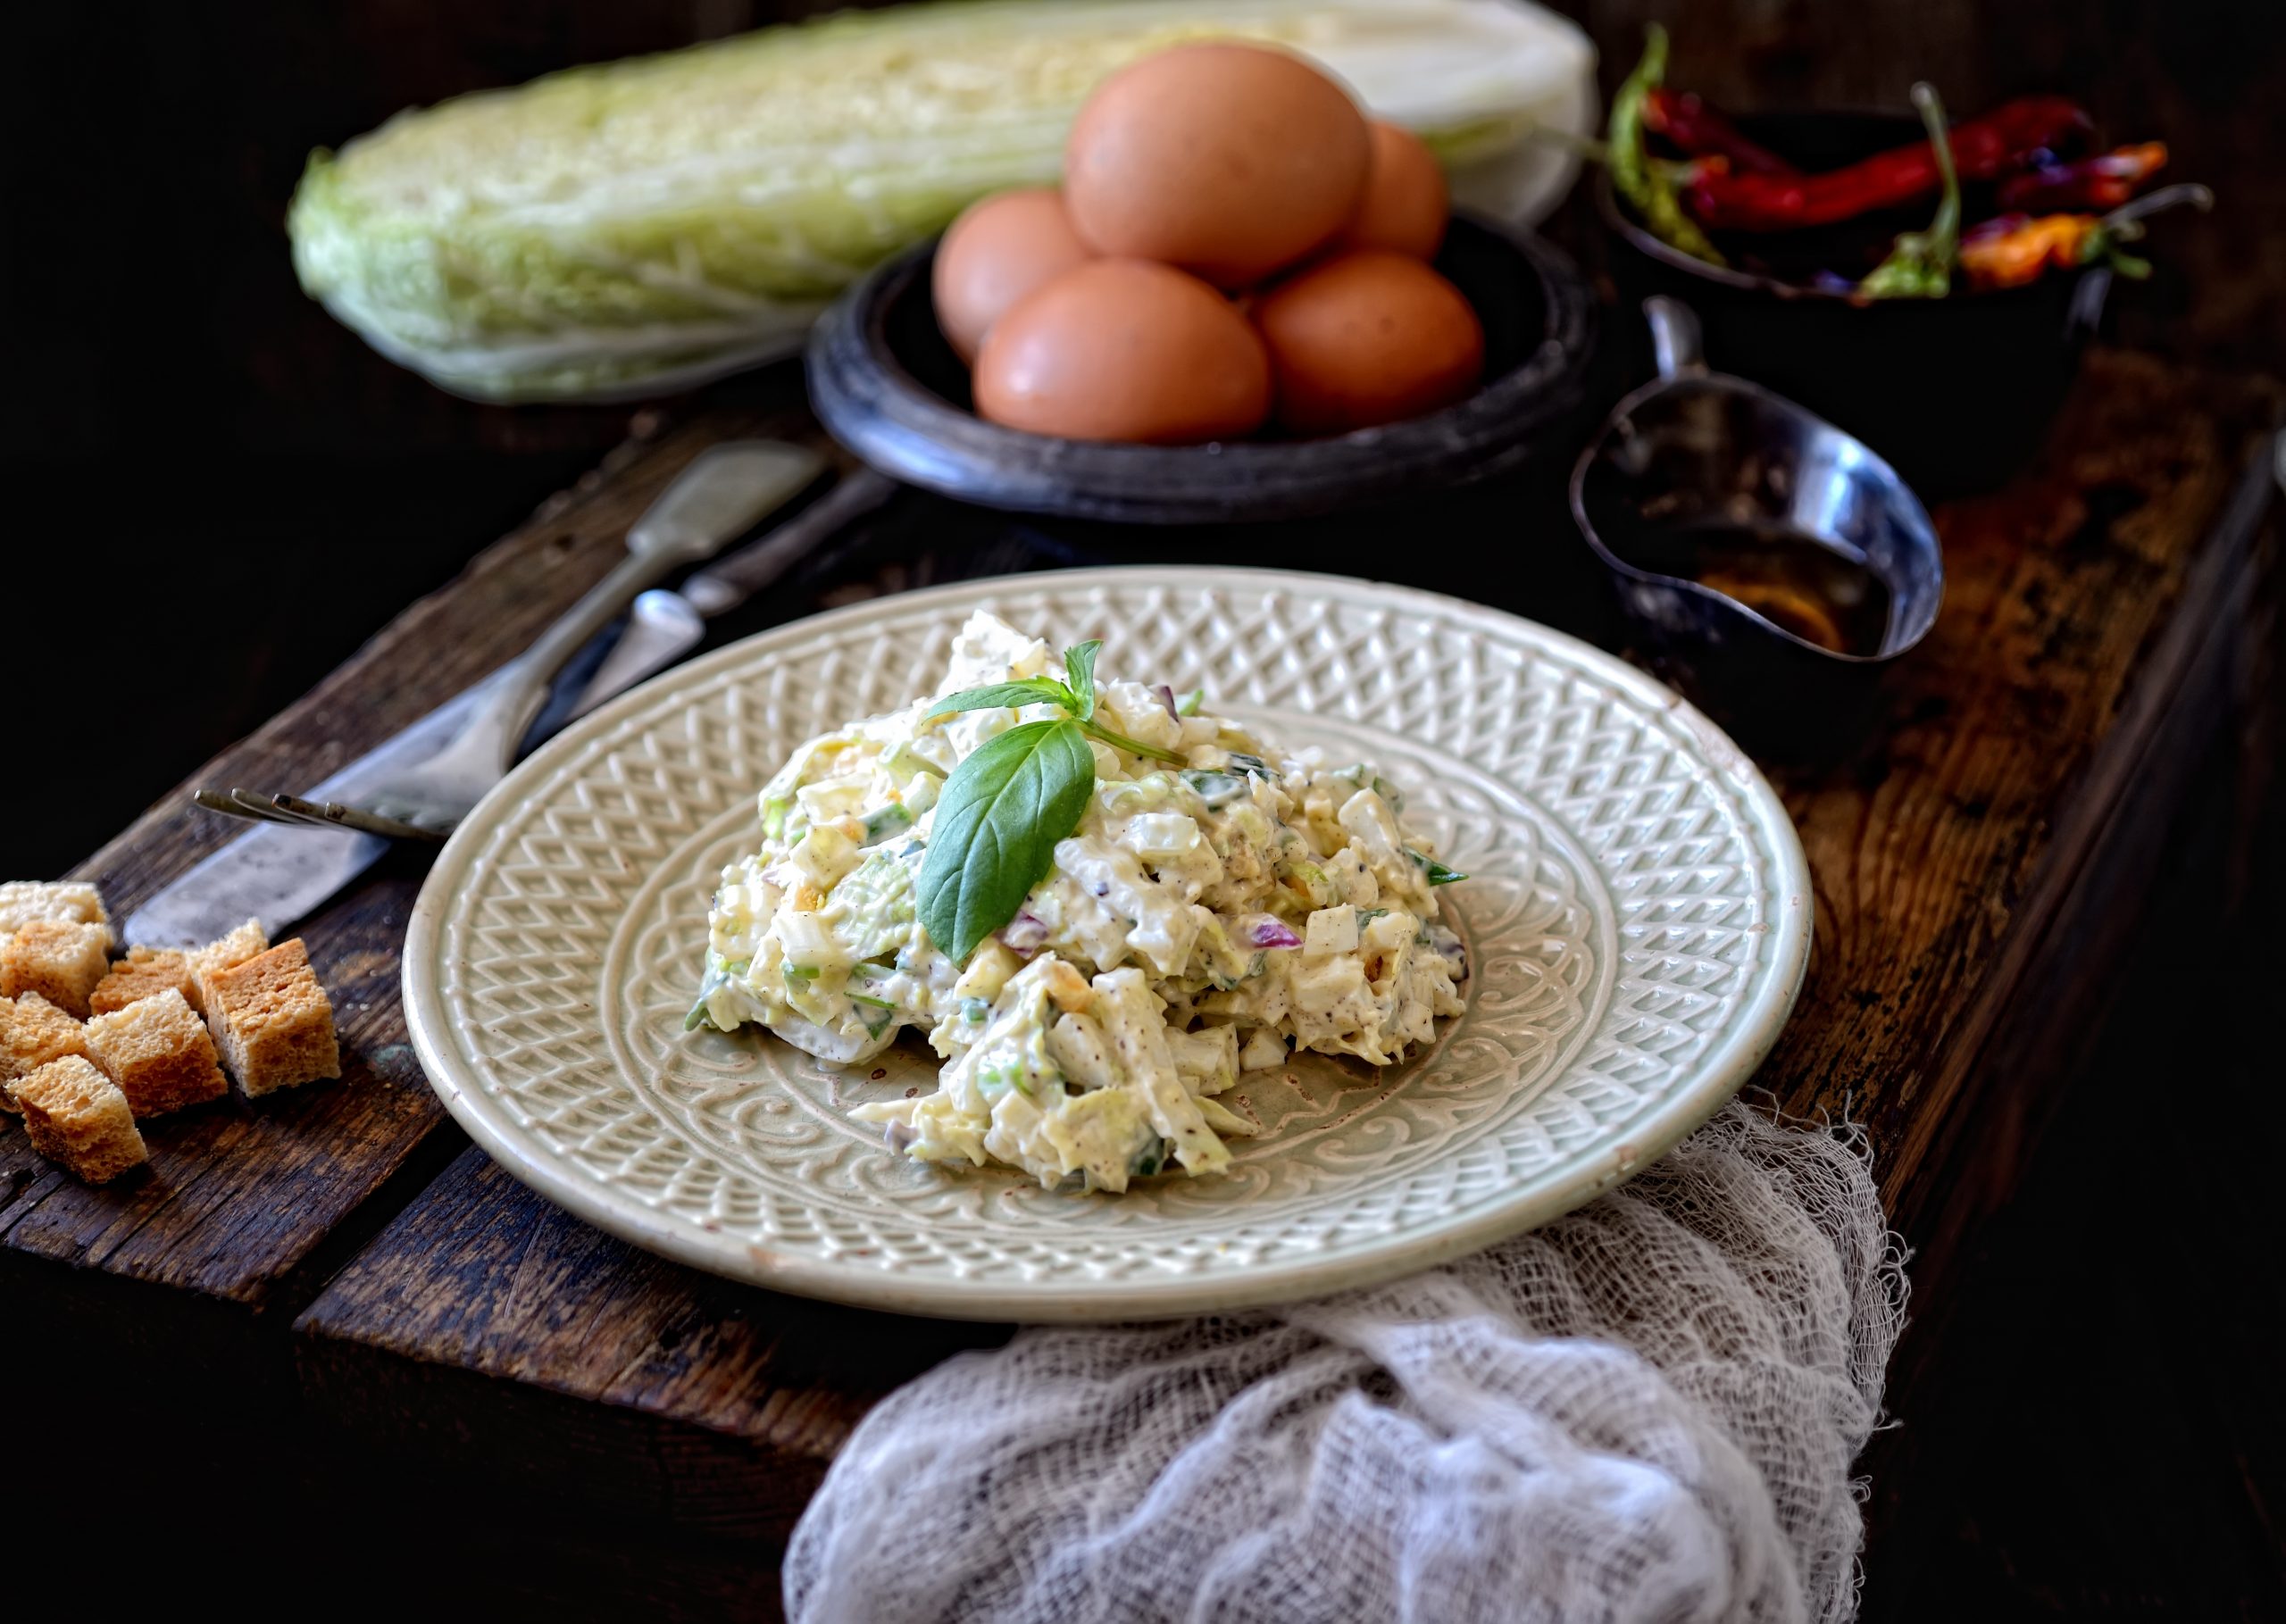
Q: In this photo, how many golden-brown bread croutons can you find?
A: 8